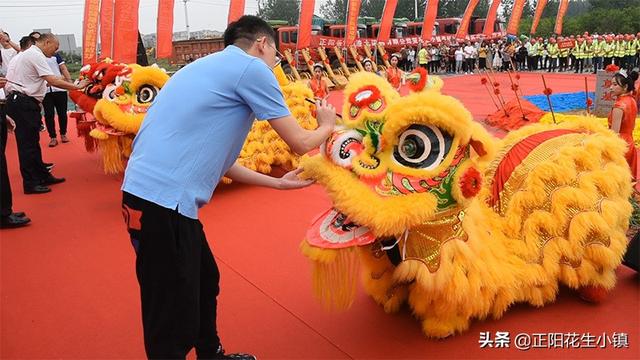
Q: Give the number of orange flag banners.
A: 14